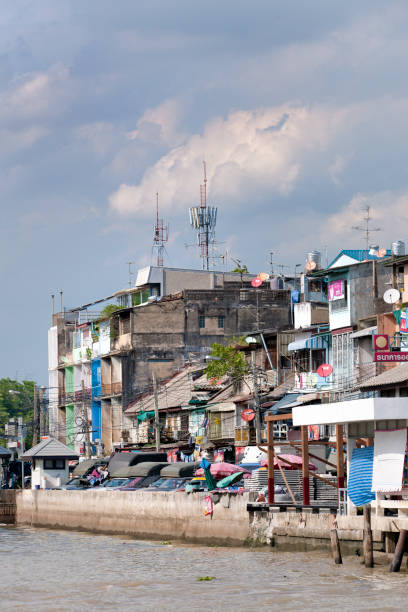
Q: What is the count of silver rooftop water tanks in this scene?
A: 2